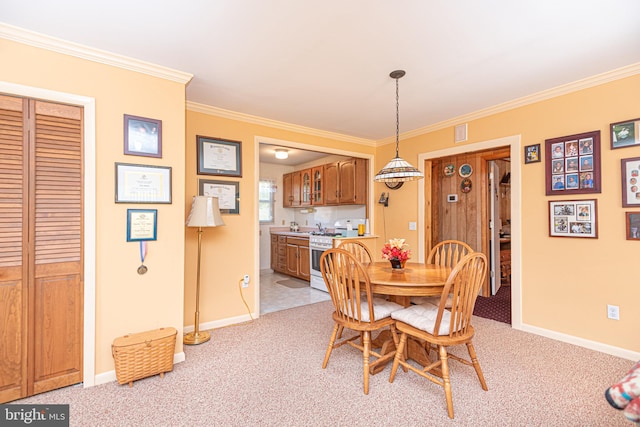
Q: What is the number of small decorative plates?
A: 3